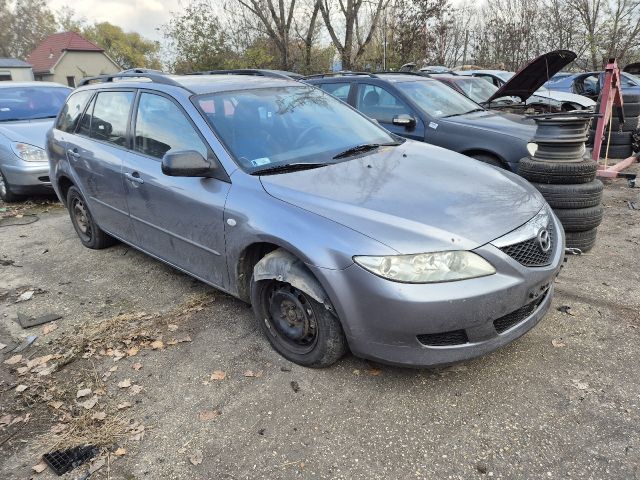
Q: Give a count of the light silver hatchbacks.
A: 1